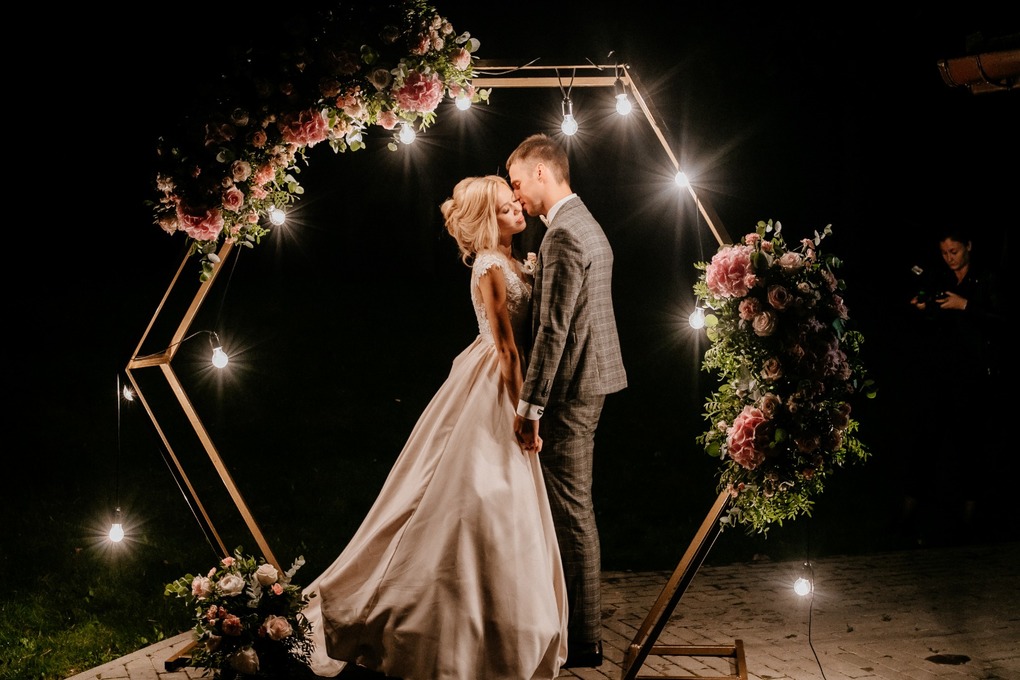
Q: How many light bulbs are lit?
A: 11